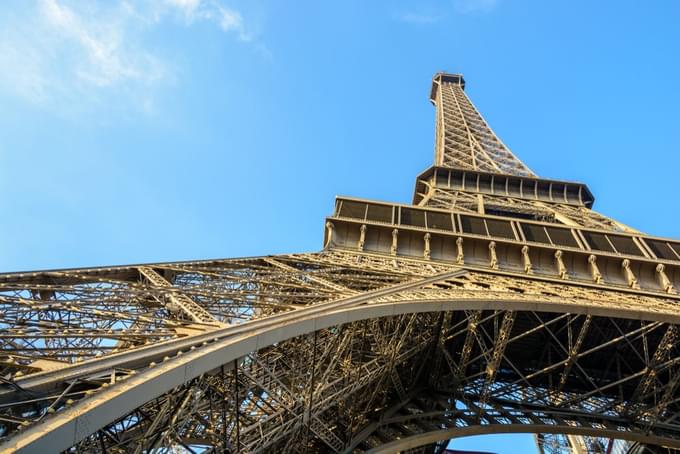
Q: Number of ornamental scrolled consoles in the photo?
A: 11